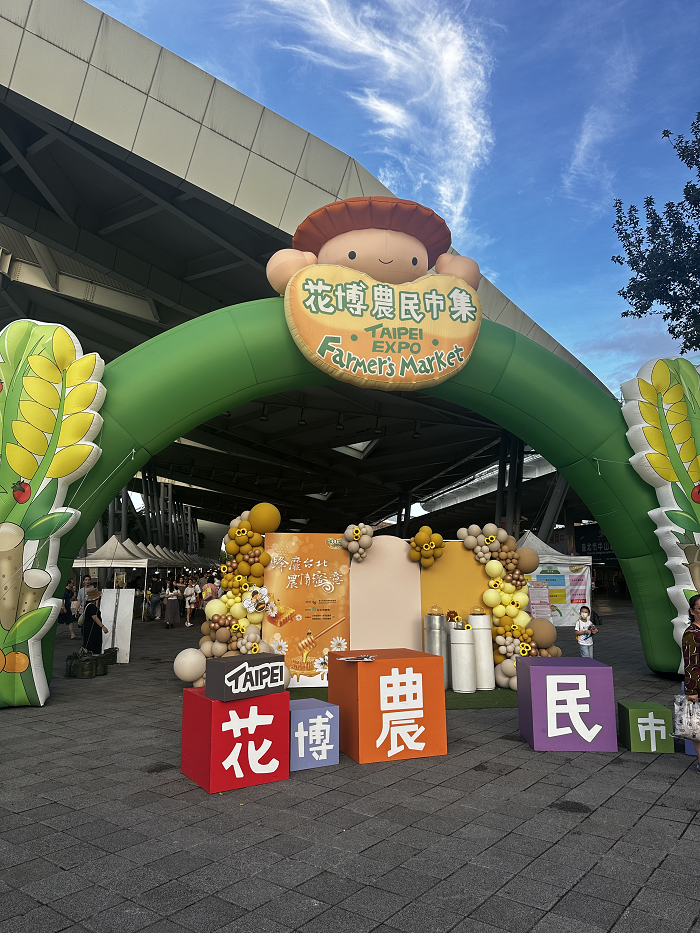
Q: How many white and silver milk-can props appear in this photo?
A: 4